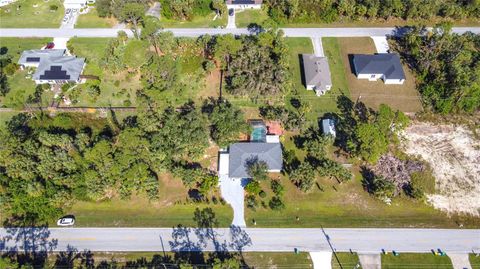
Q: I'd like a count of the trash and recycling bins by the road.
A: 5